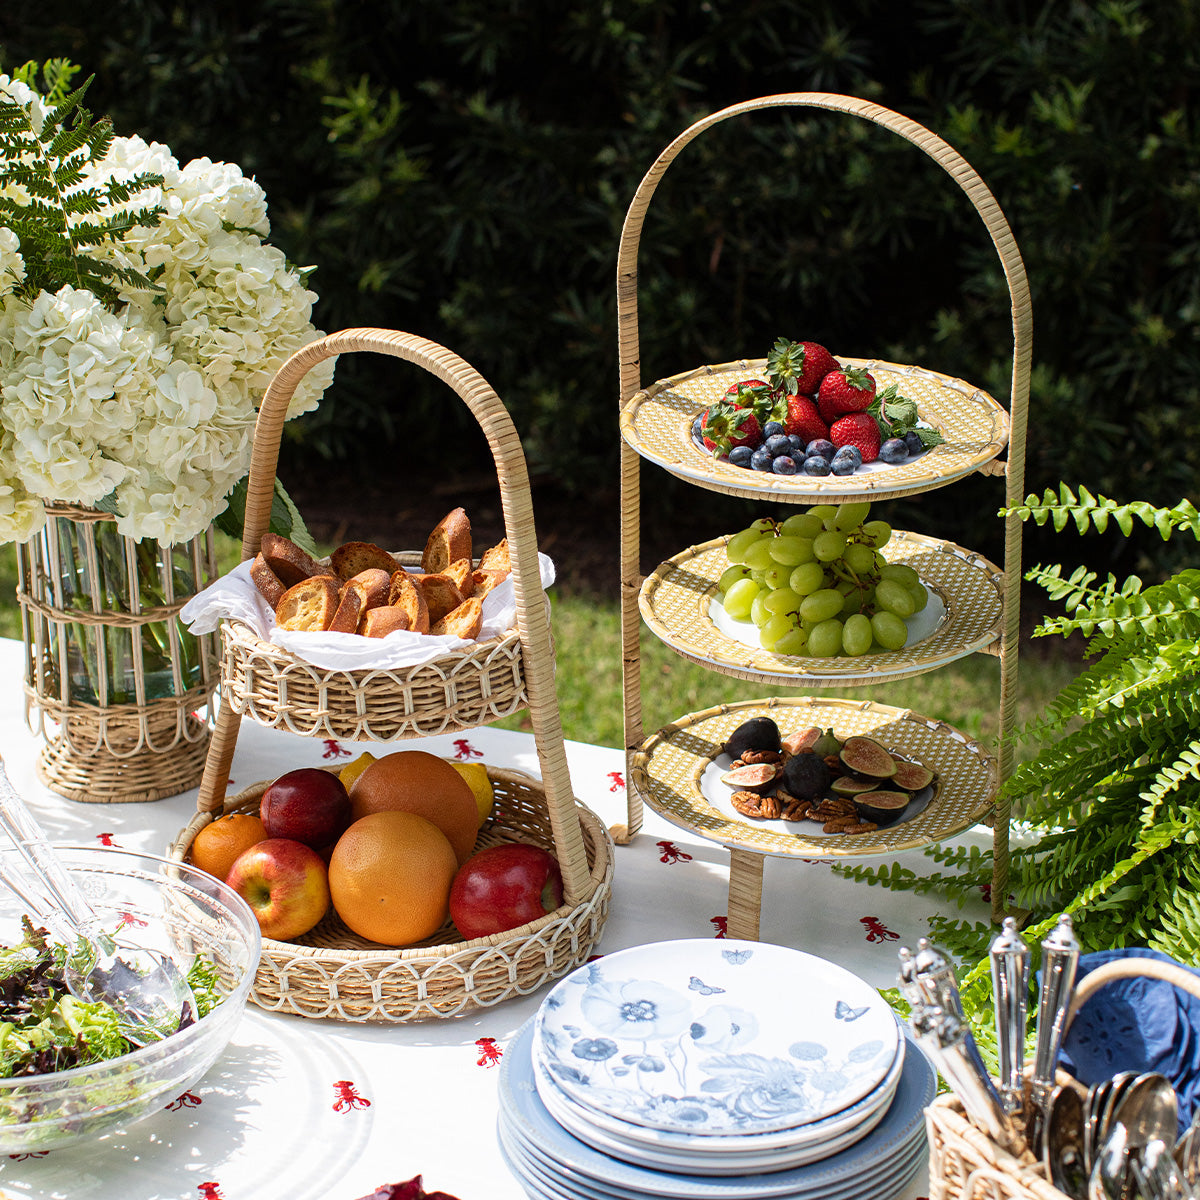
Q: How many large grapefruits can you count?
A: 2